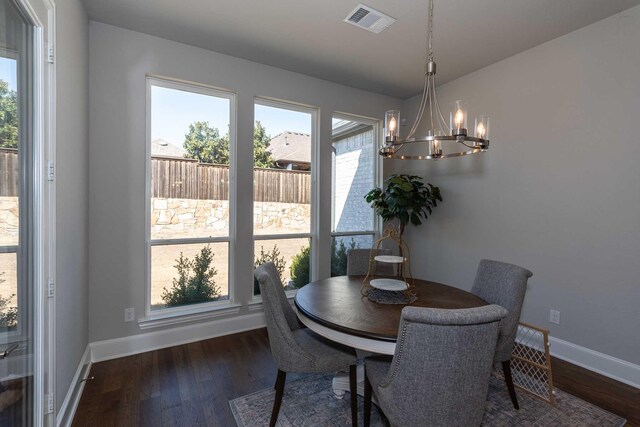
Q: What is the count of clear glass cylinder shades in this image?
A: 5